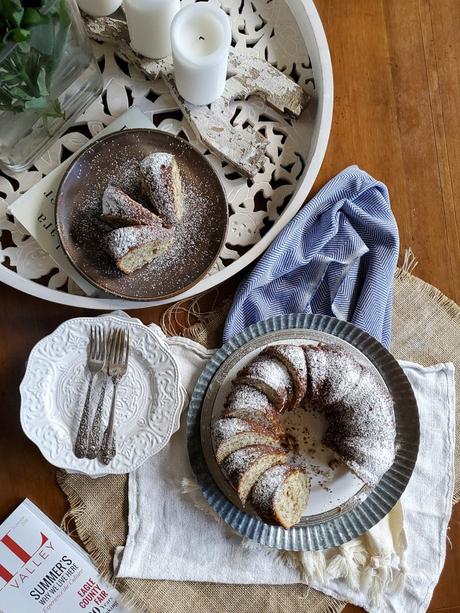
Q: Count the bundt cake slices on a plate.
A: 3